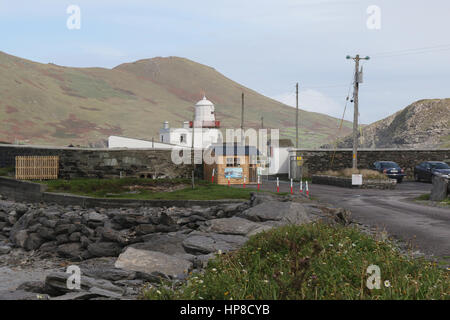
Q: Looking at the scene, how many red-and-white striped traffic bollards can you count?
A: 8